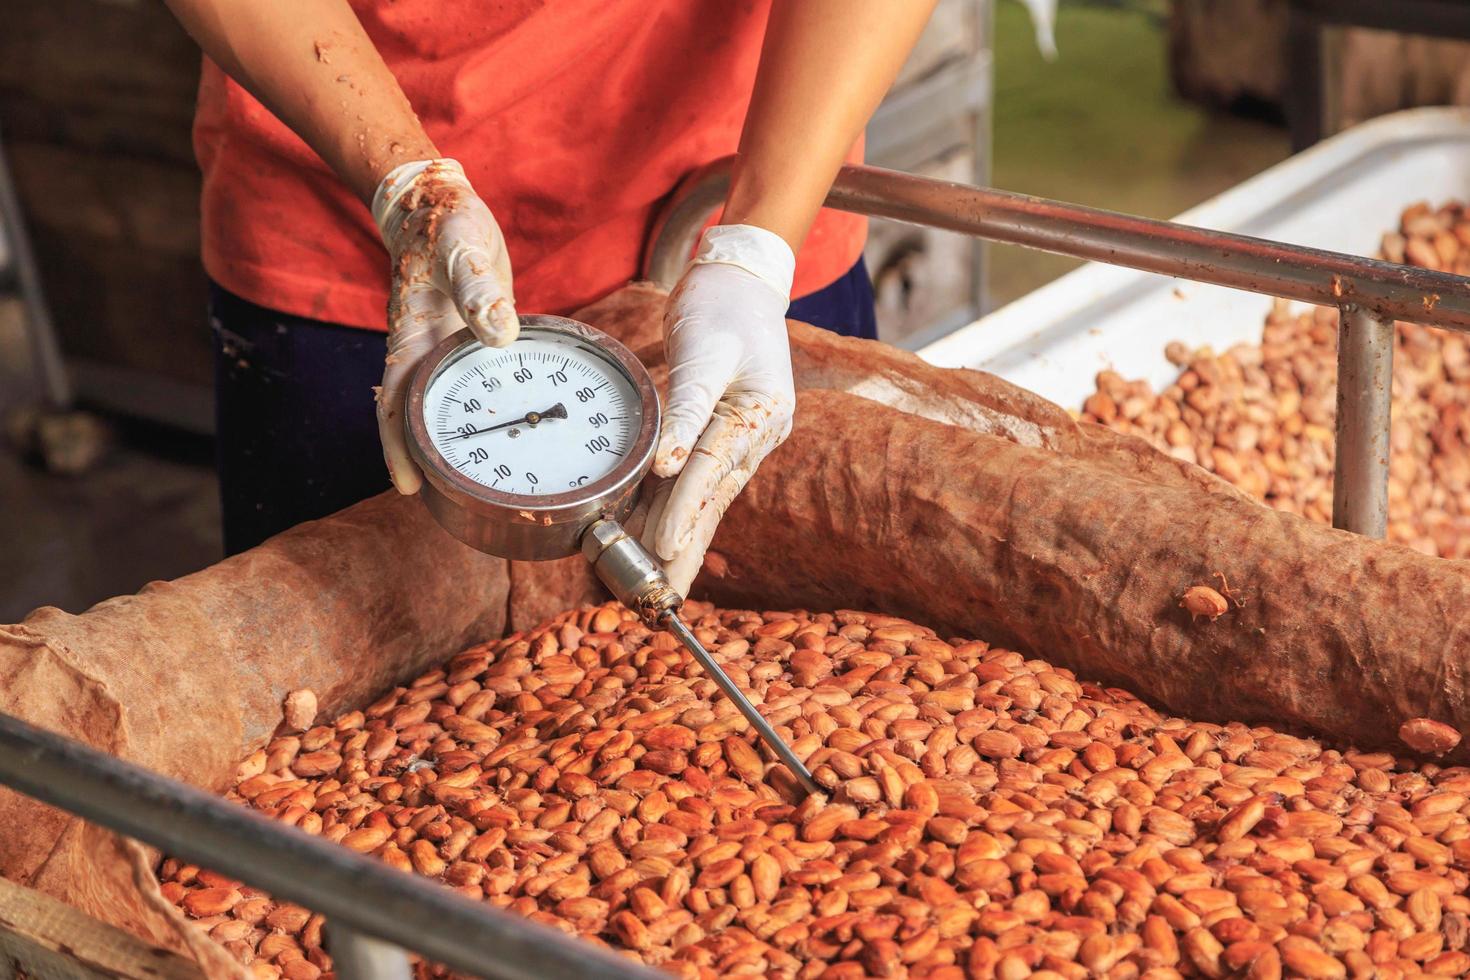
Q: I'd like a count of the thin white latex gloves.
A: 2